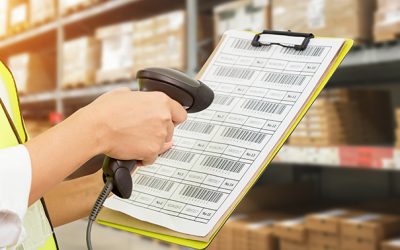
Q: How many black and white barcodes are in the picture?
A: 12